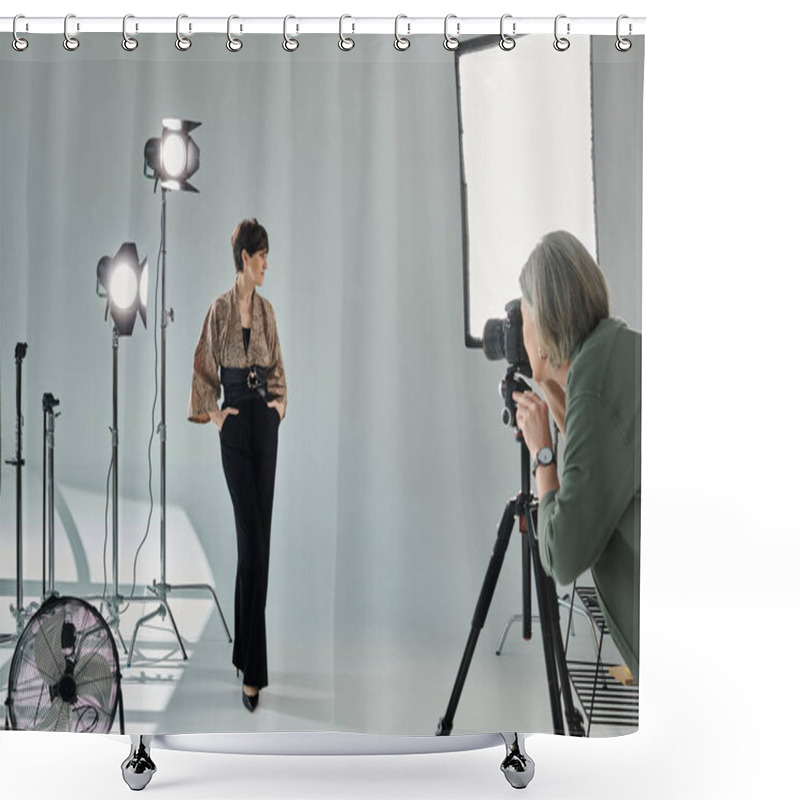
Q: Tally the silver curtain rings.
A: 12